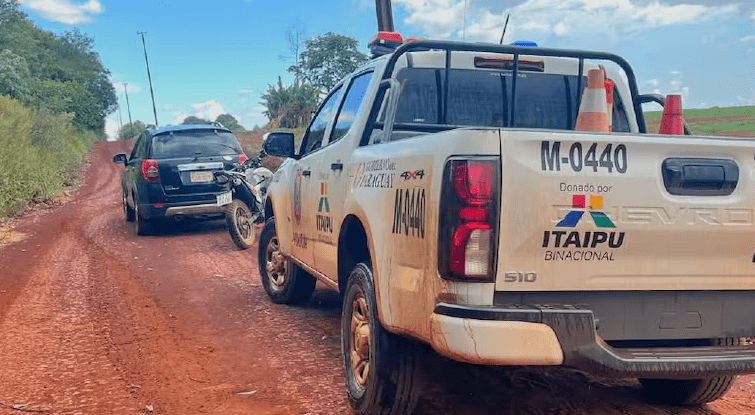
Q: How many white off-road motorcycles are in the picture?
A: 1